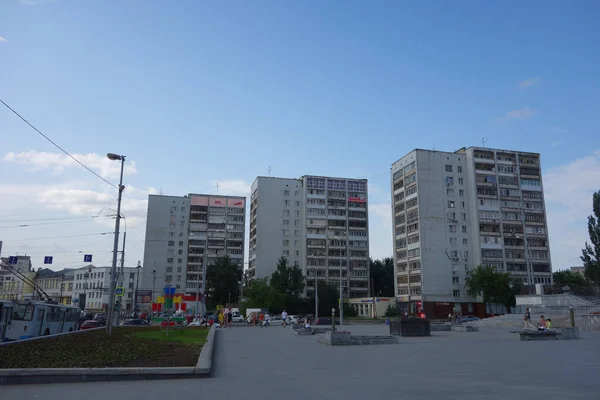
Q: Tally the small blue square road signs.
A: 3